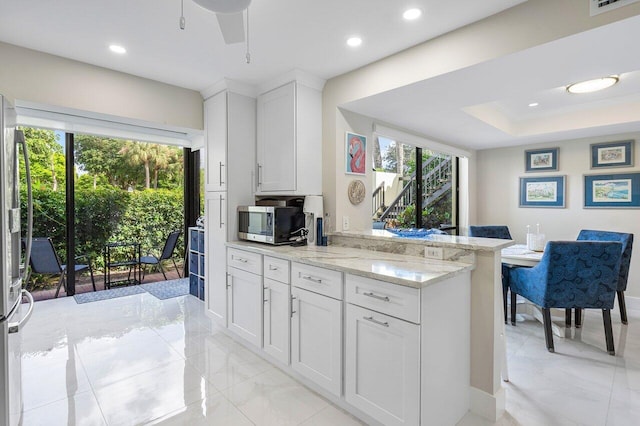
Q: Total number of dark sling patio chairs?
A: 2